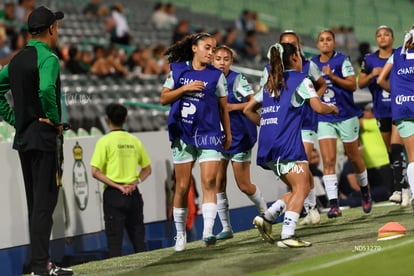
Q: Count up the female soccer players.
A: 7